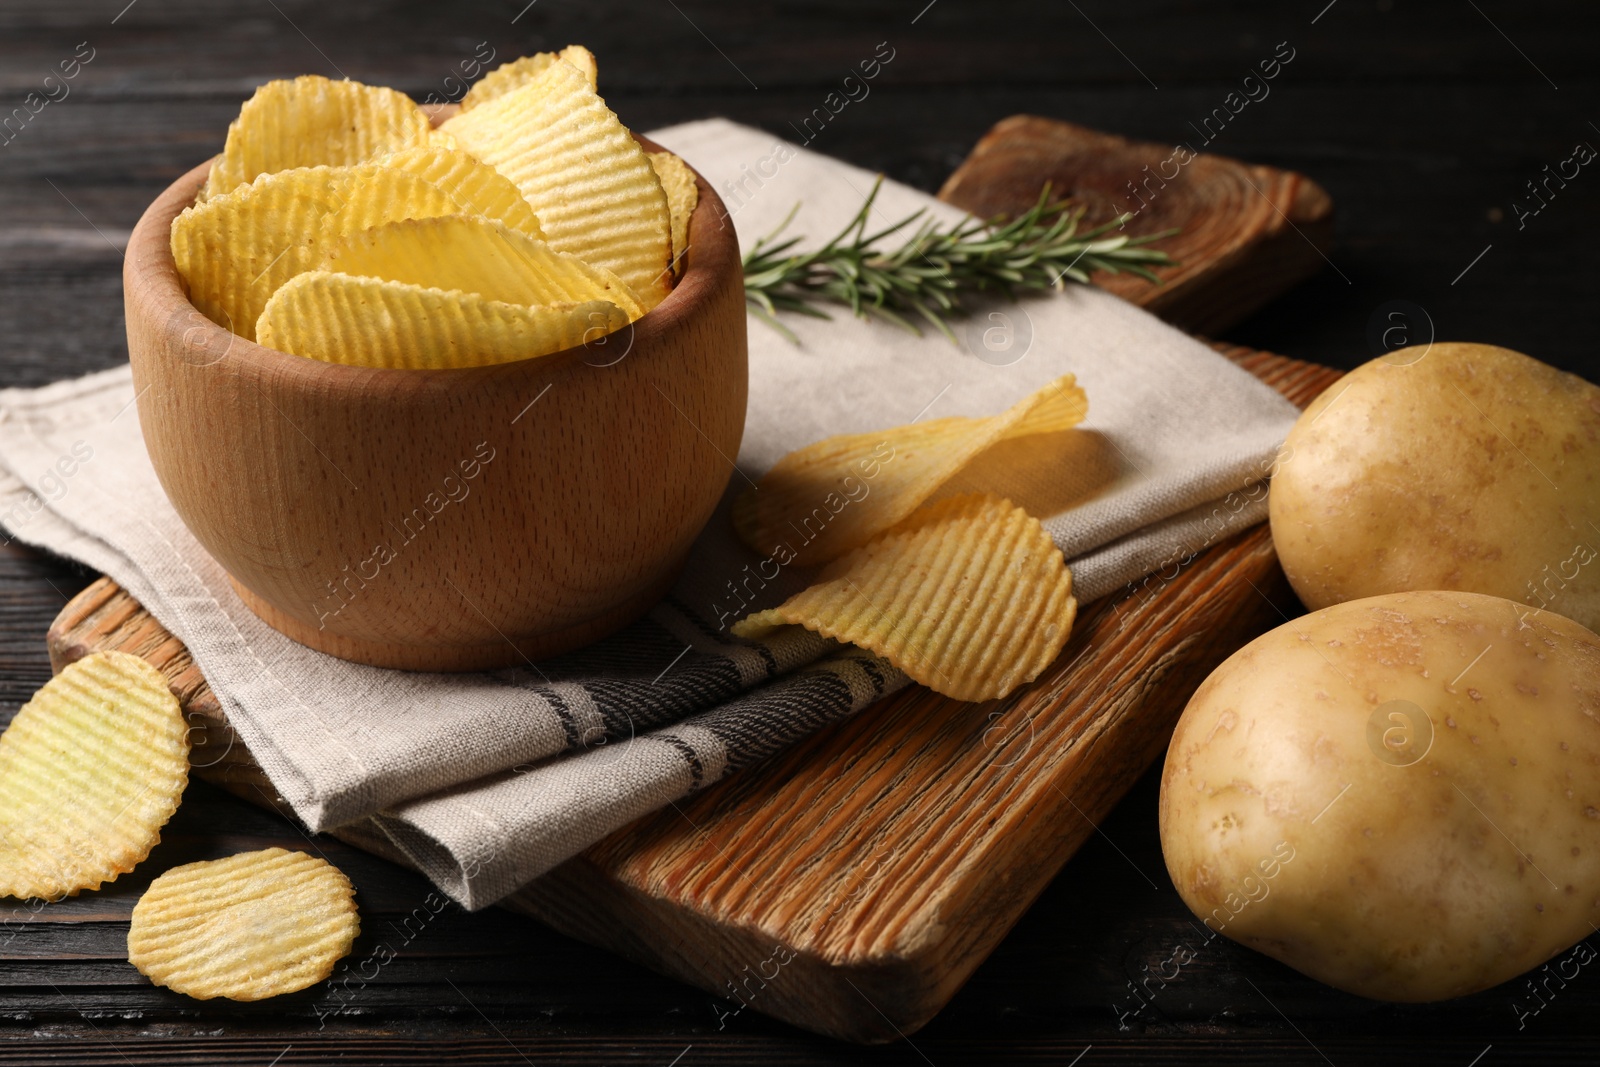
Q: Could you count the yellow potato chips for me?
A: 12